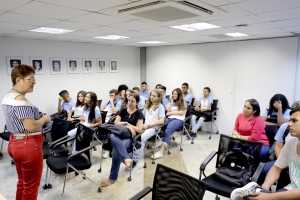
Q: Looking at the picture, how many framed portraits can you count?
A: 7